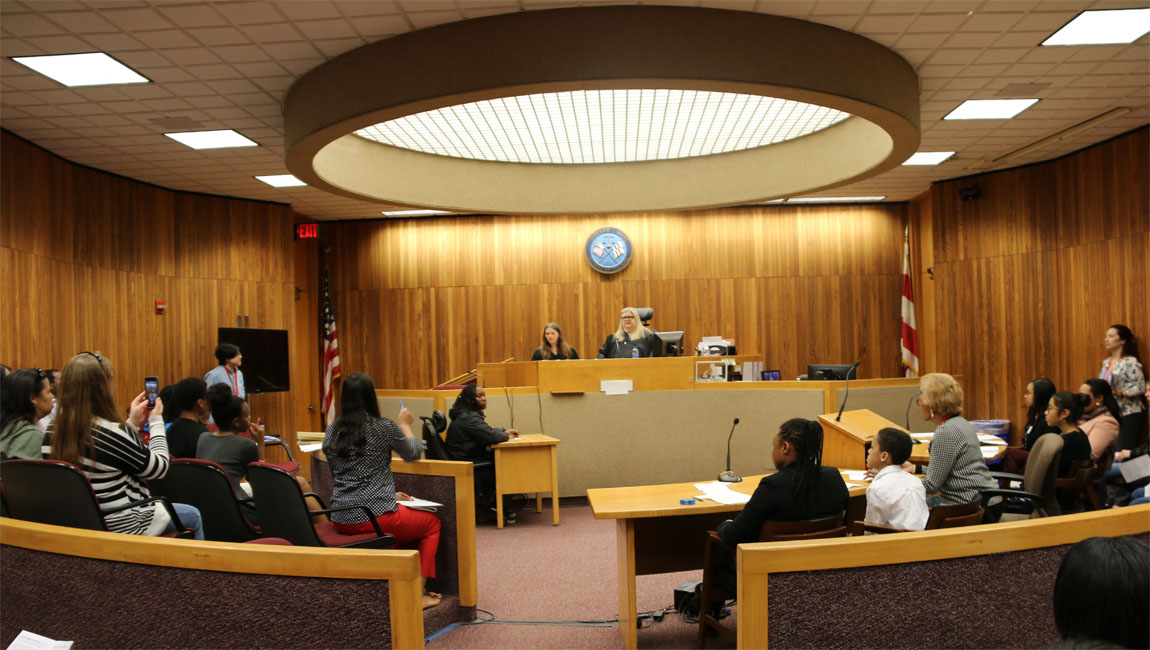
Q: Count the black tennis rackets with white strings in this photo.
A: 0